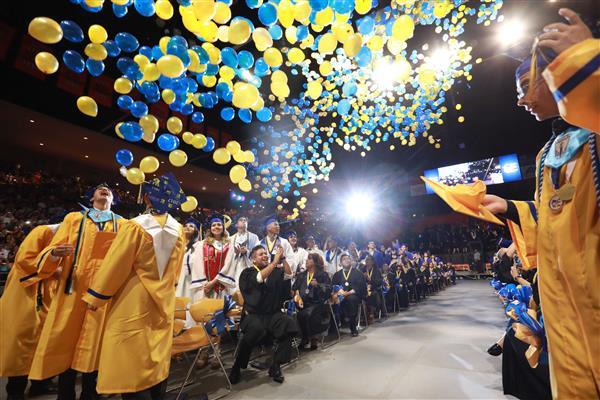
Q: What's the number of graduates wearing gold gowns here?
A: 4